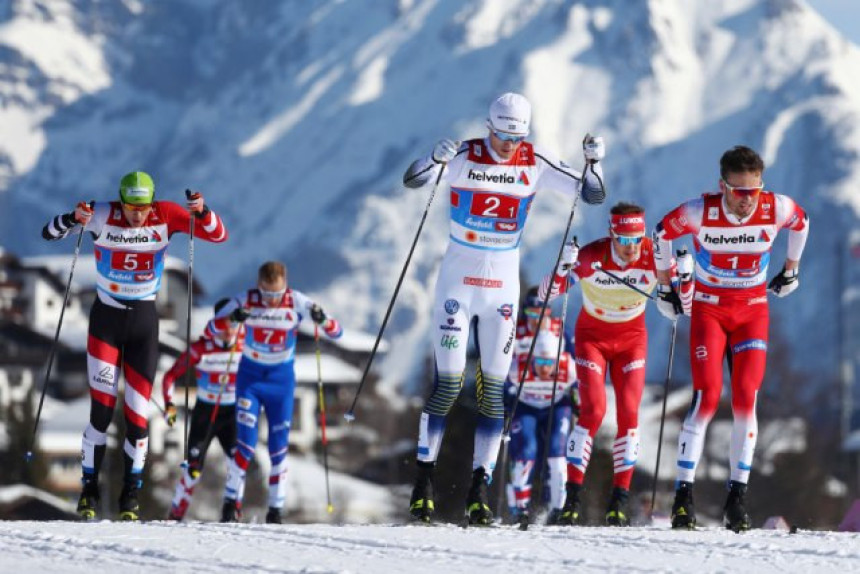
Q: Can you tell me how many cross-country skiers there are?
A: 8